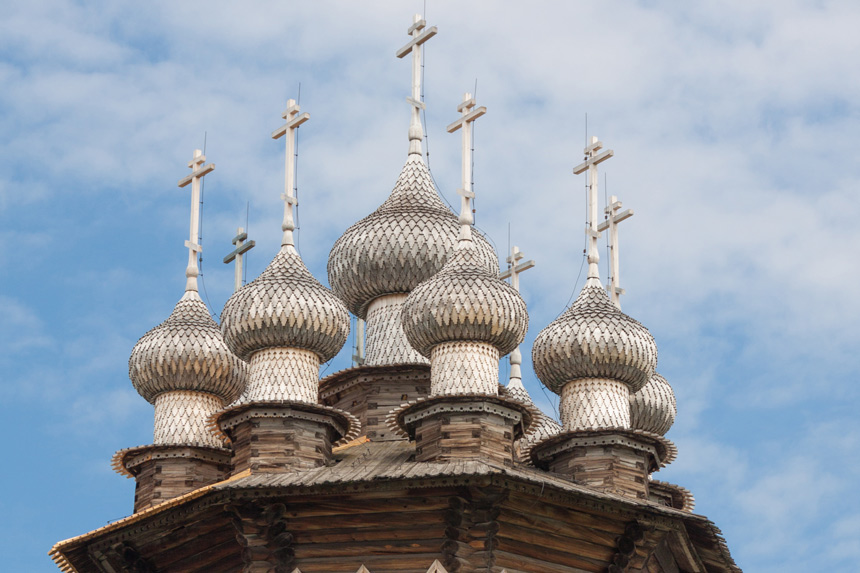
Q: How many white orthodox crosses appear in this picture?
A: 8